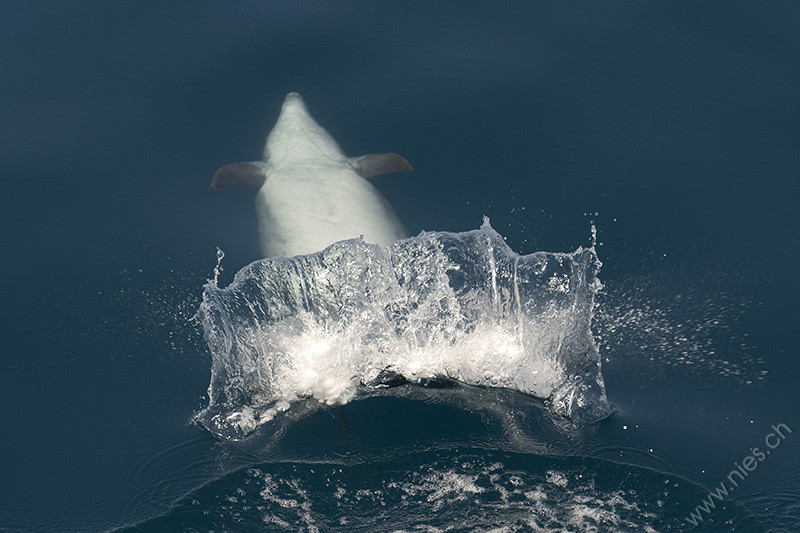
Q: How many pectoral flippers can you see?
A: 2